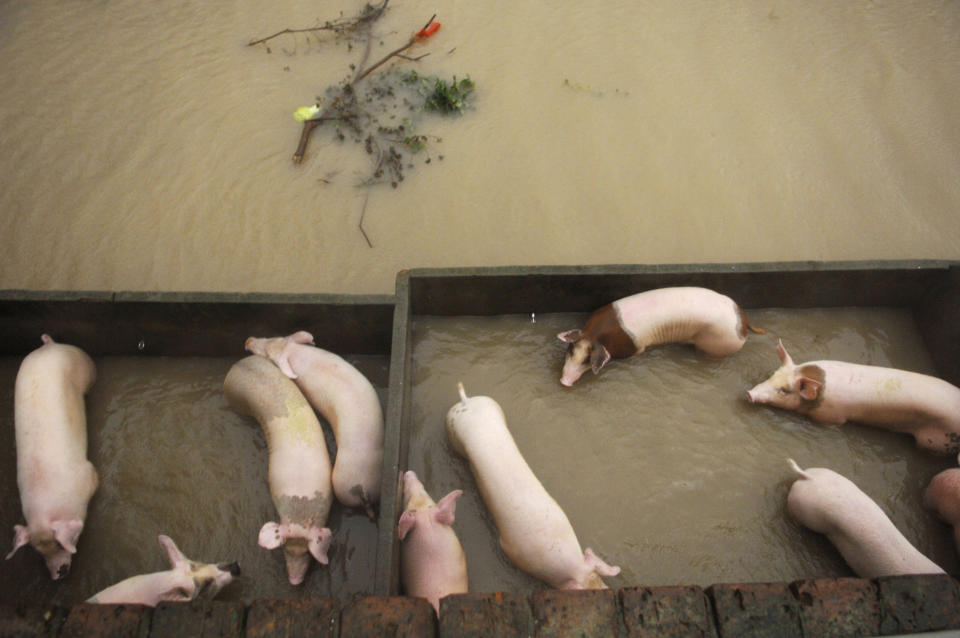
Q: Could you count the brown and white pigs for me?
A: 1